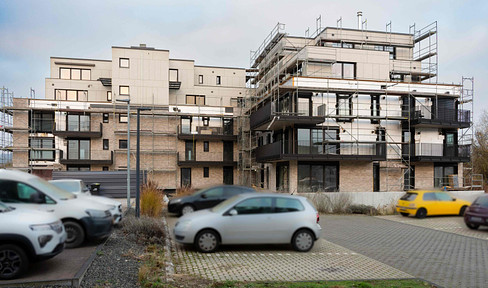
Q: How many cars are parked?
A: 7